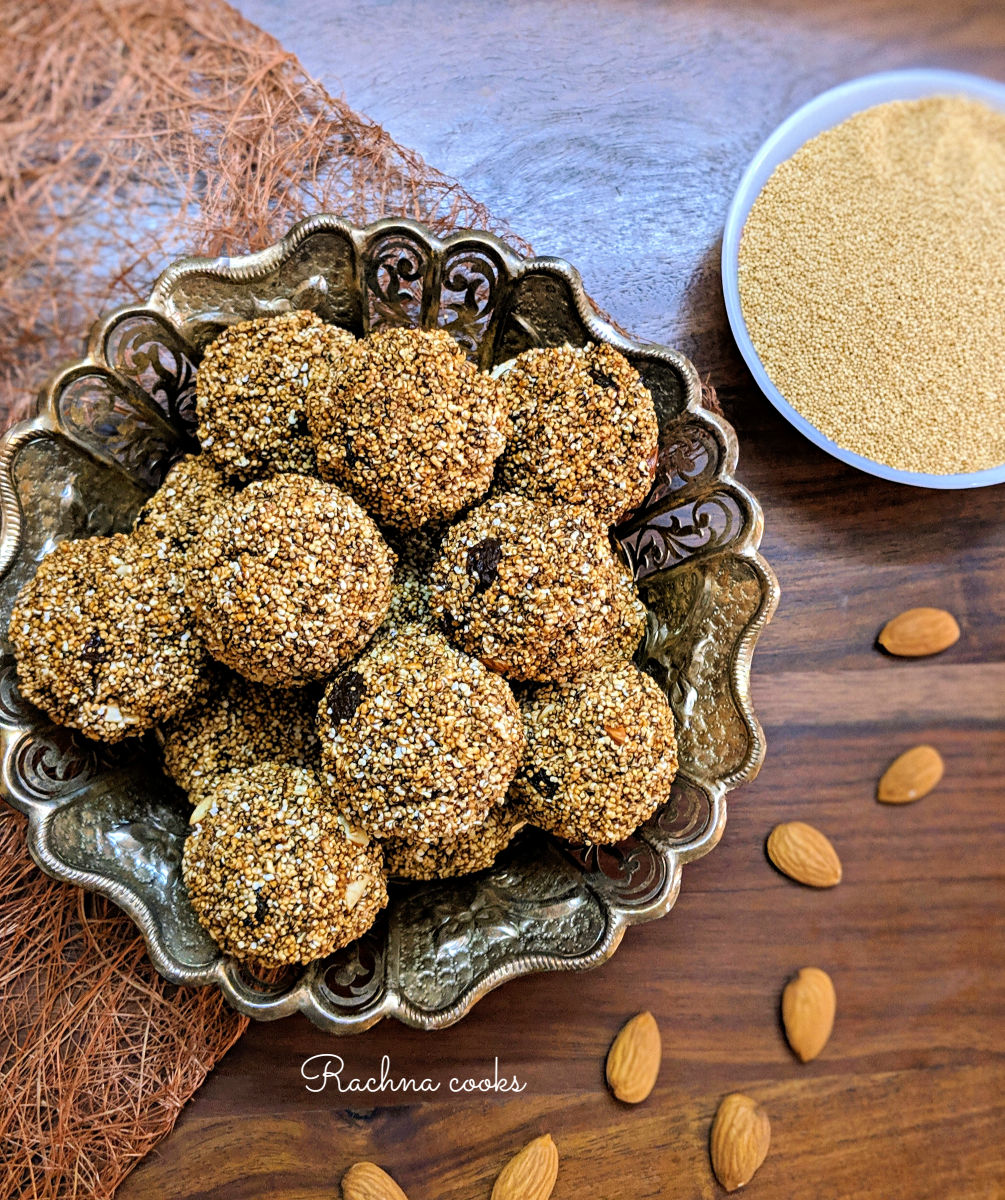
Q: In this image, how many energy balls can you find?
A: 13